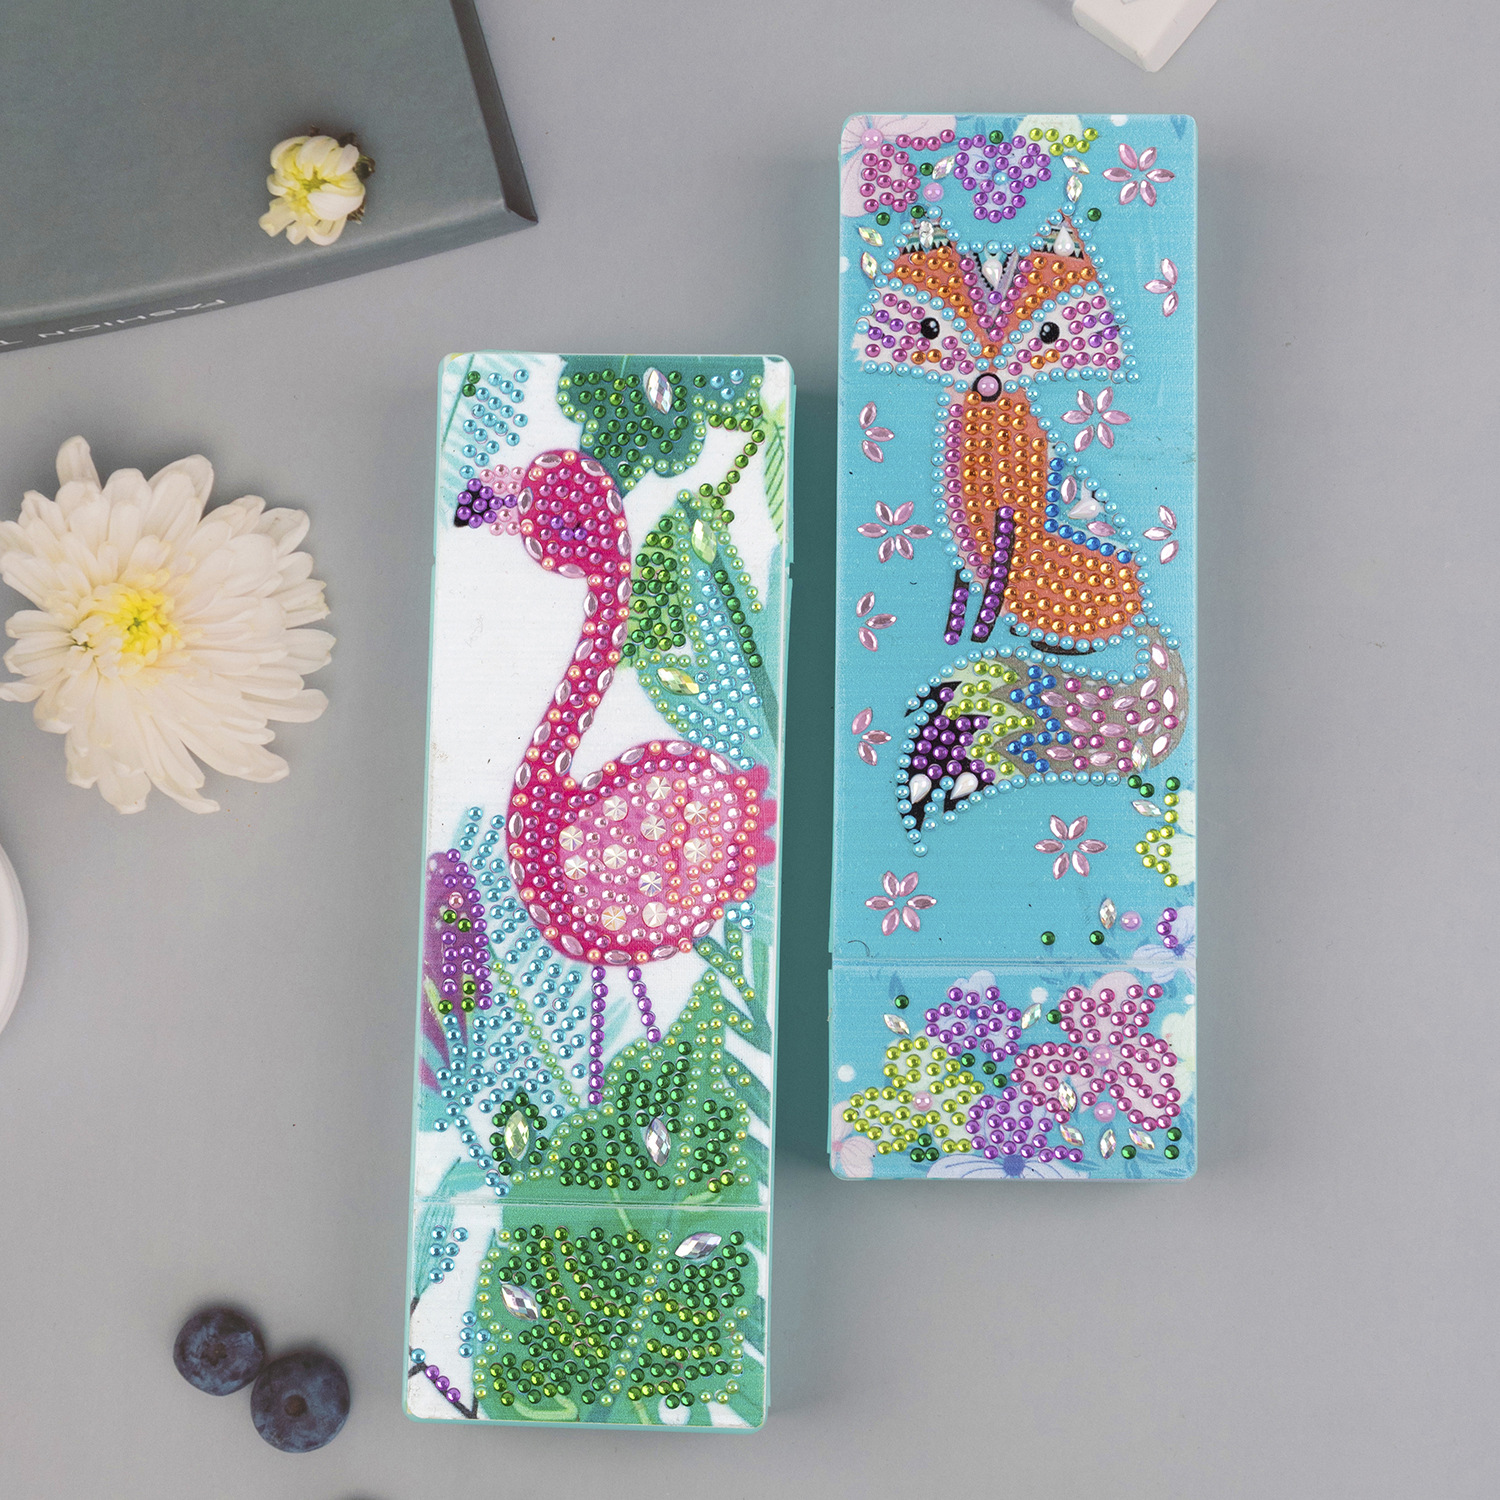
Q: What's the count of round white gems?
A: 11